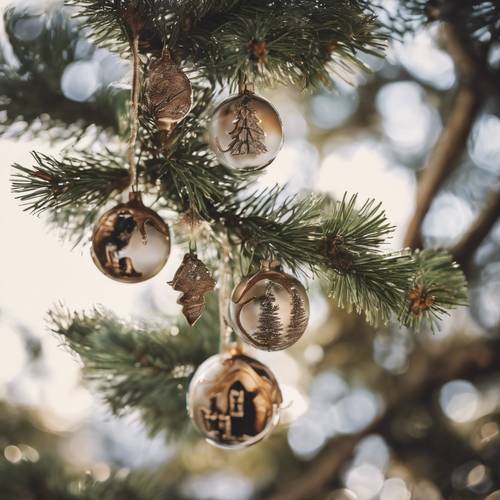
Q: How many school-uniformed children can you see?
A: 0